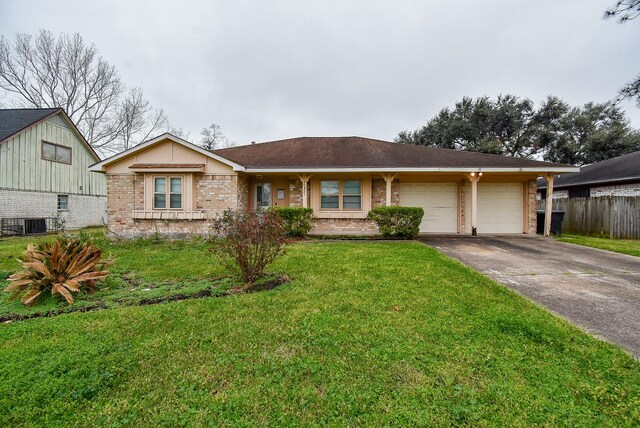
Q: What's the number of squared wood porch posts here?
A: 4